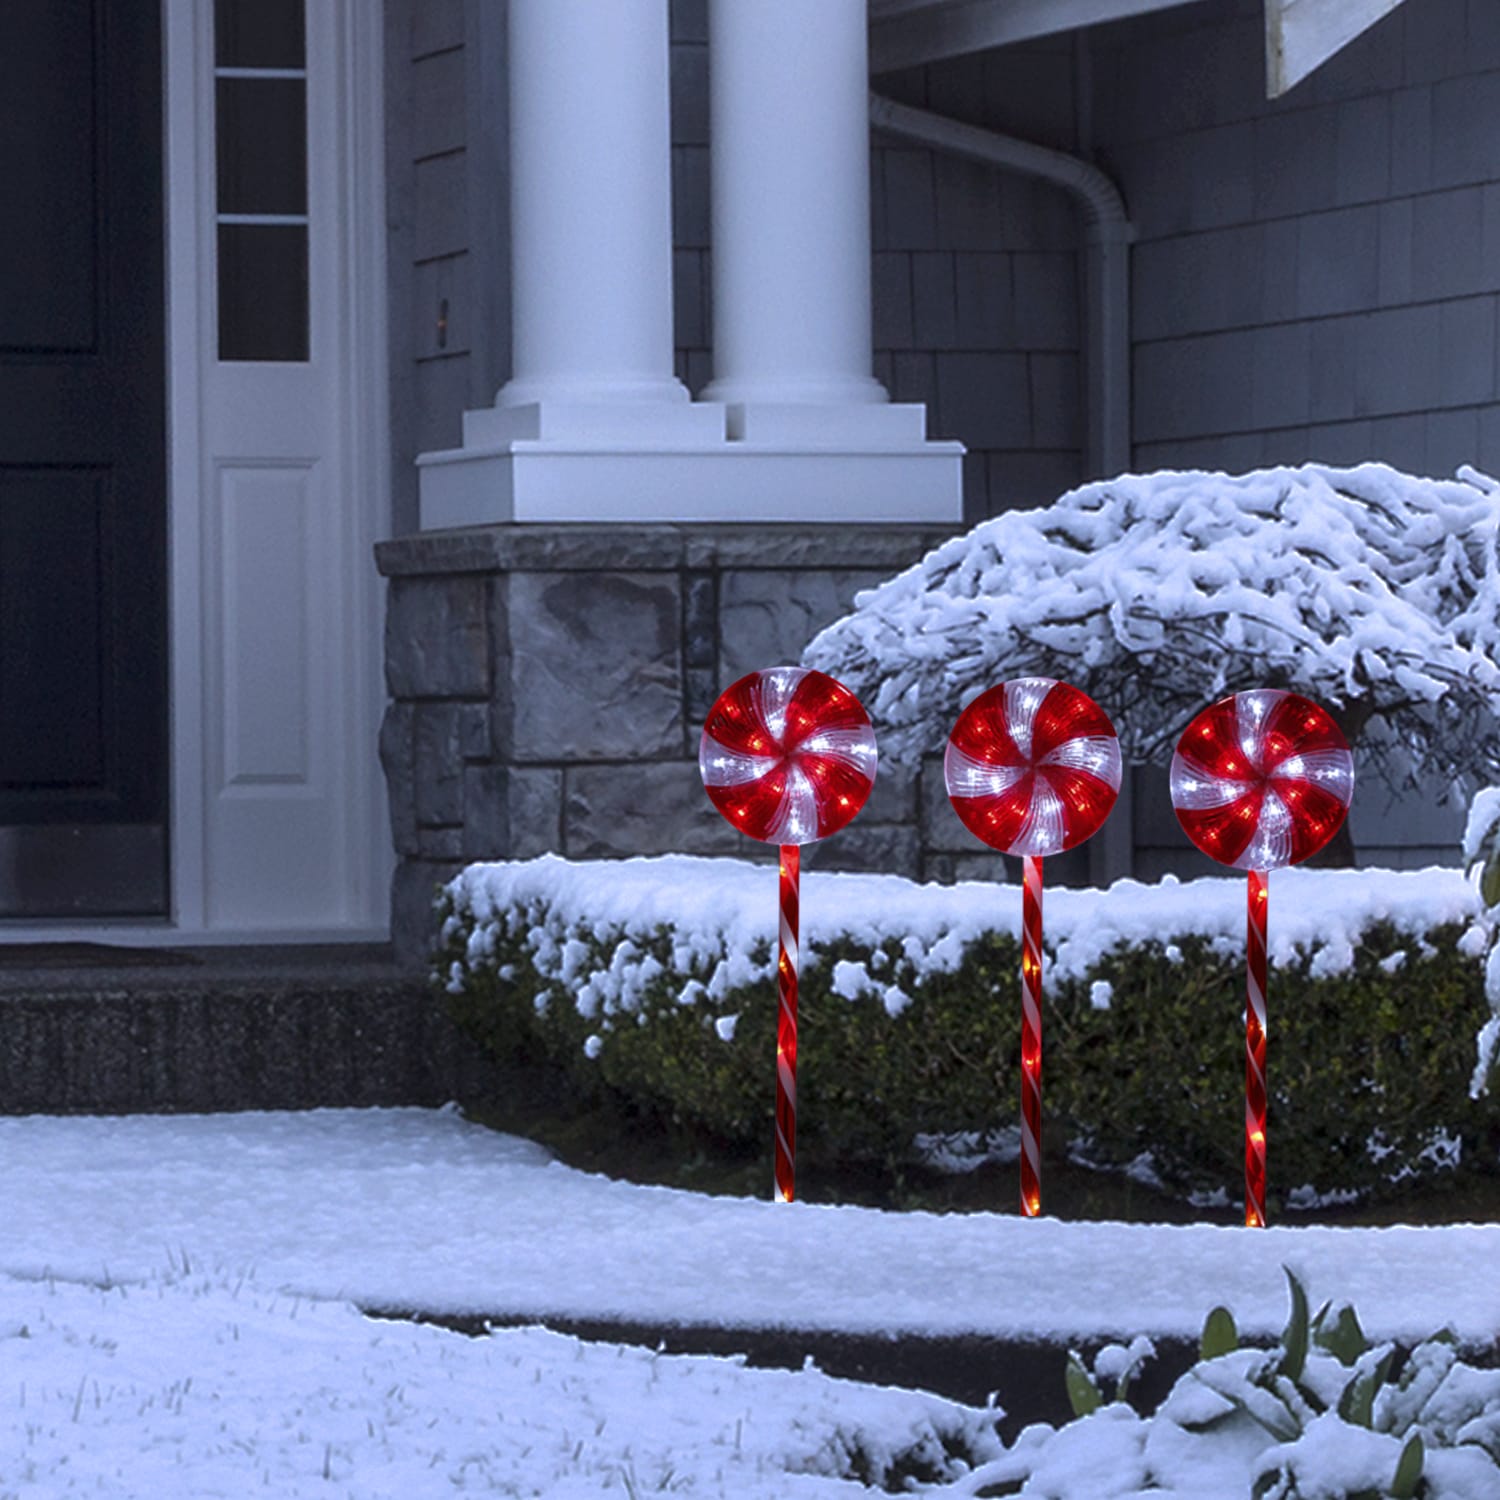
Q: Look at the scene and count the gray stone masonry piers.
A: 1